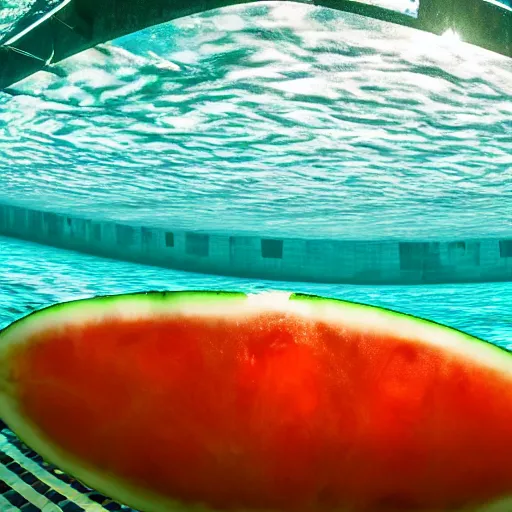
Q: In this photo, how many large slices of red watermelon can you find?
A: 1